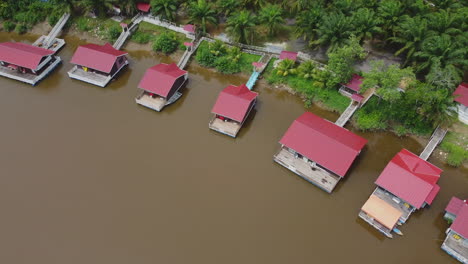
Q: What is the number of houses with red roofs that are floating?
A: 7